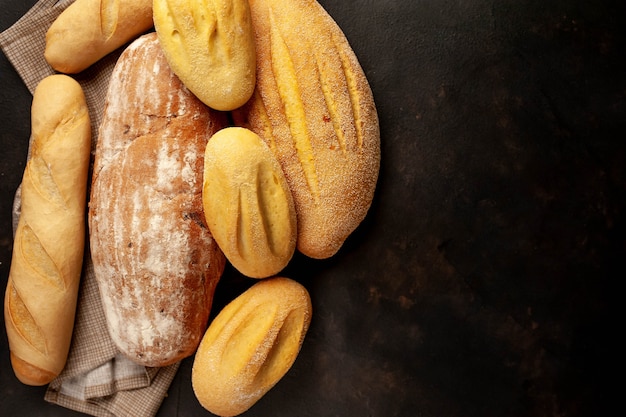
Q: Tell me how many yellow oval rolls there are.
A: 3